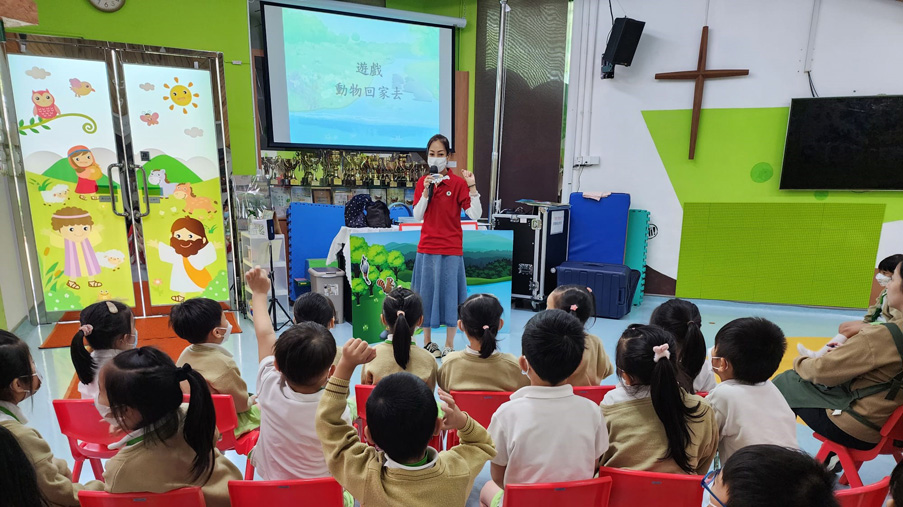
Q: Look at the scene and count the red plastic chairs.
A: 12